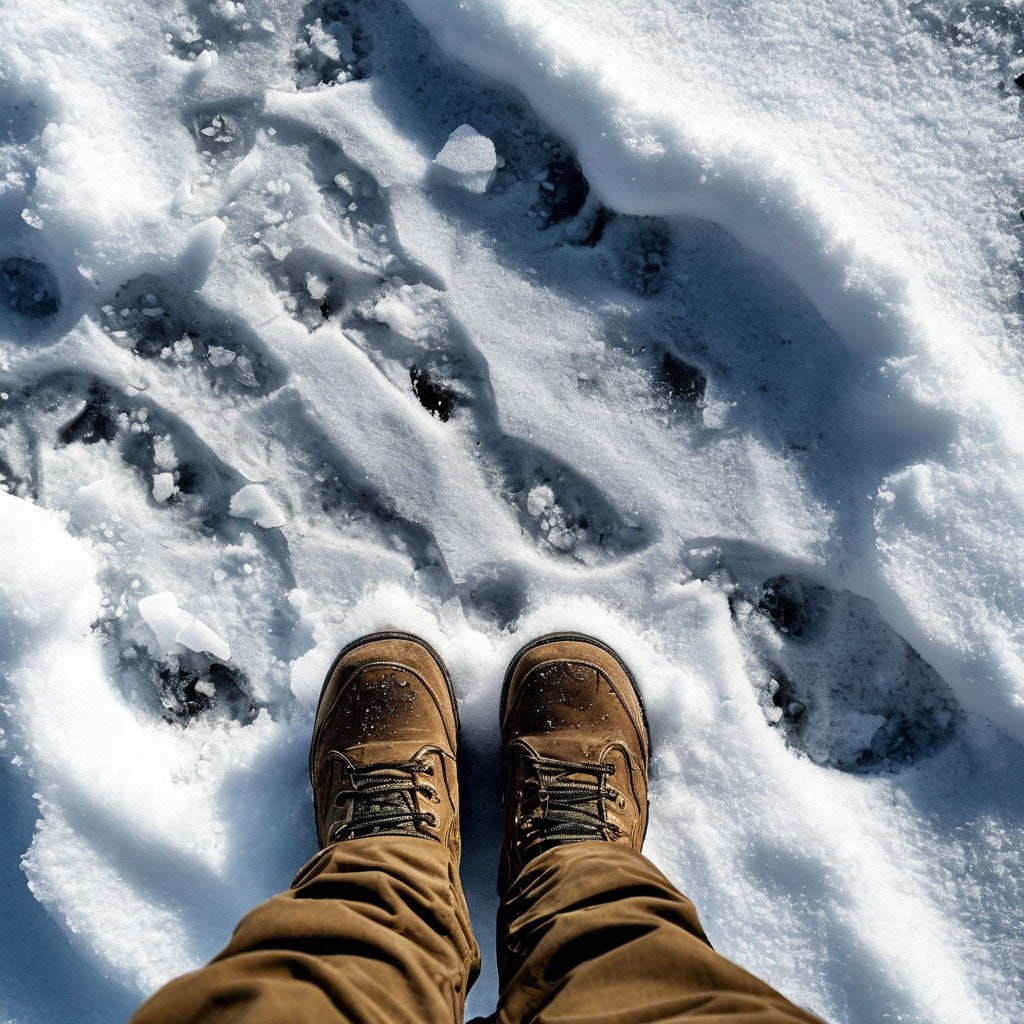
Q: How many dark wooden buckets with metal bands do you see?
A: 0